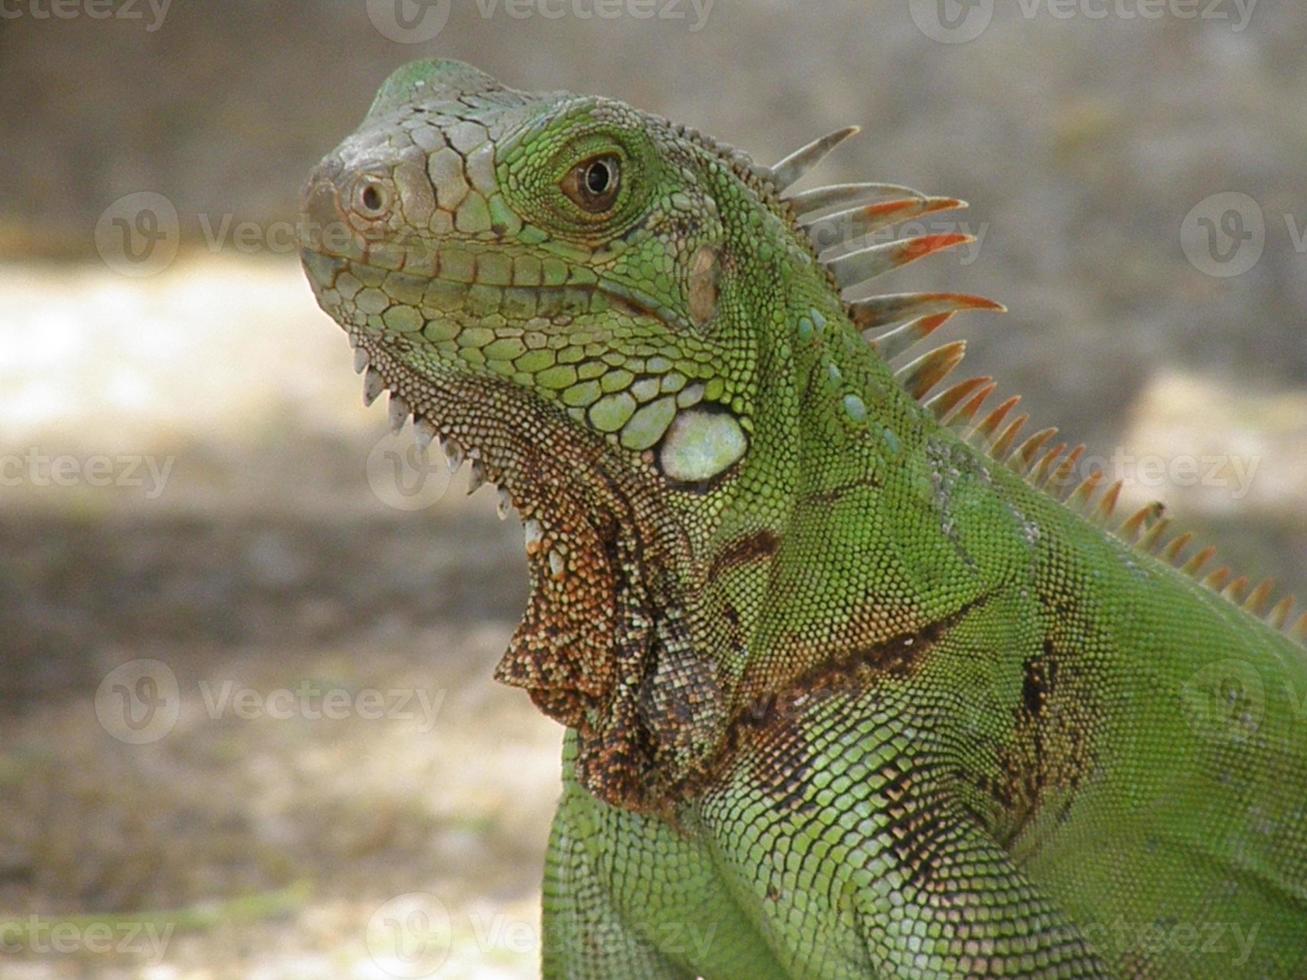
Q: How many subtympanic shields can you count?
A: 1